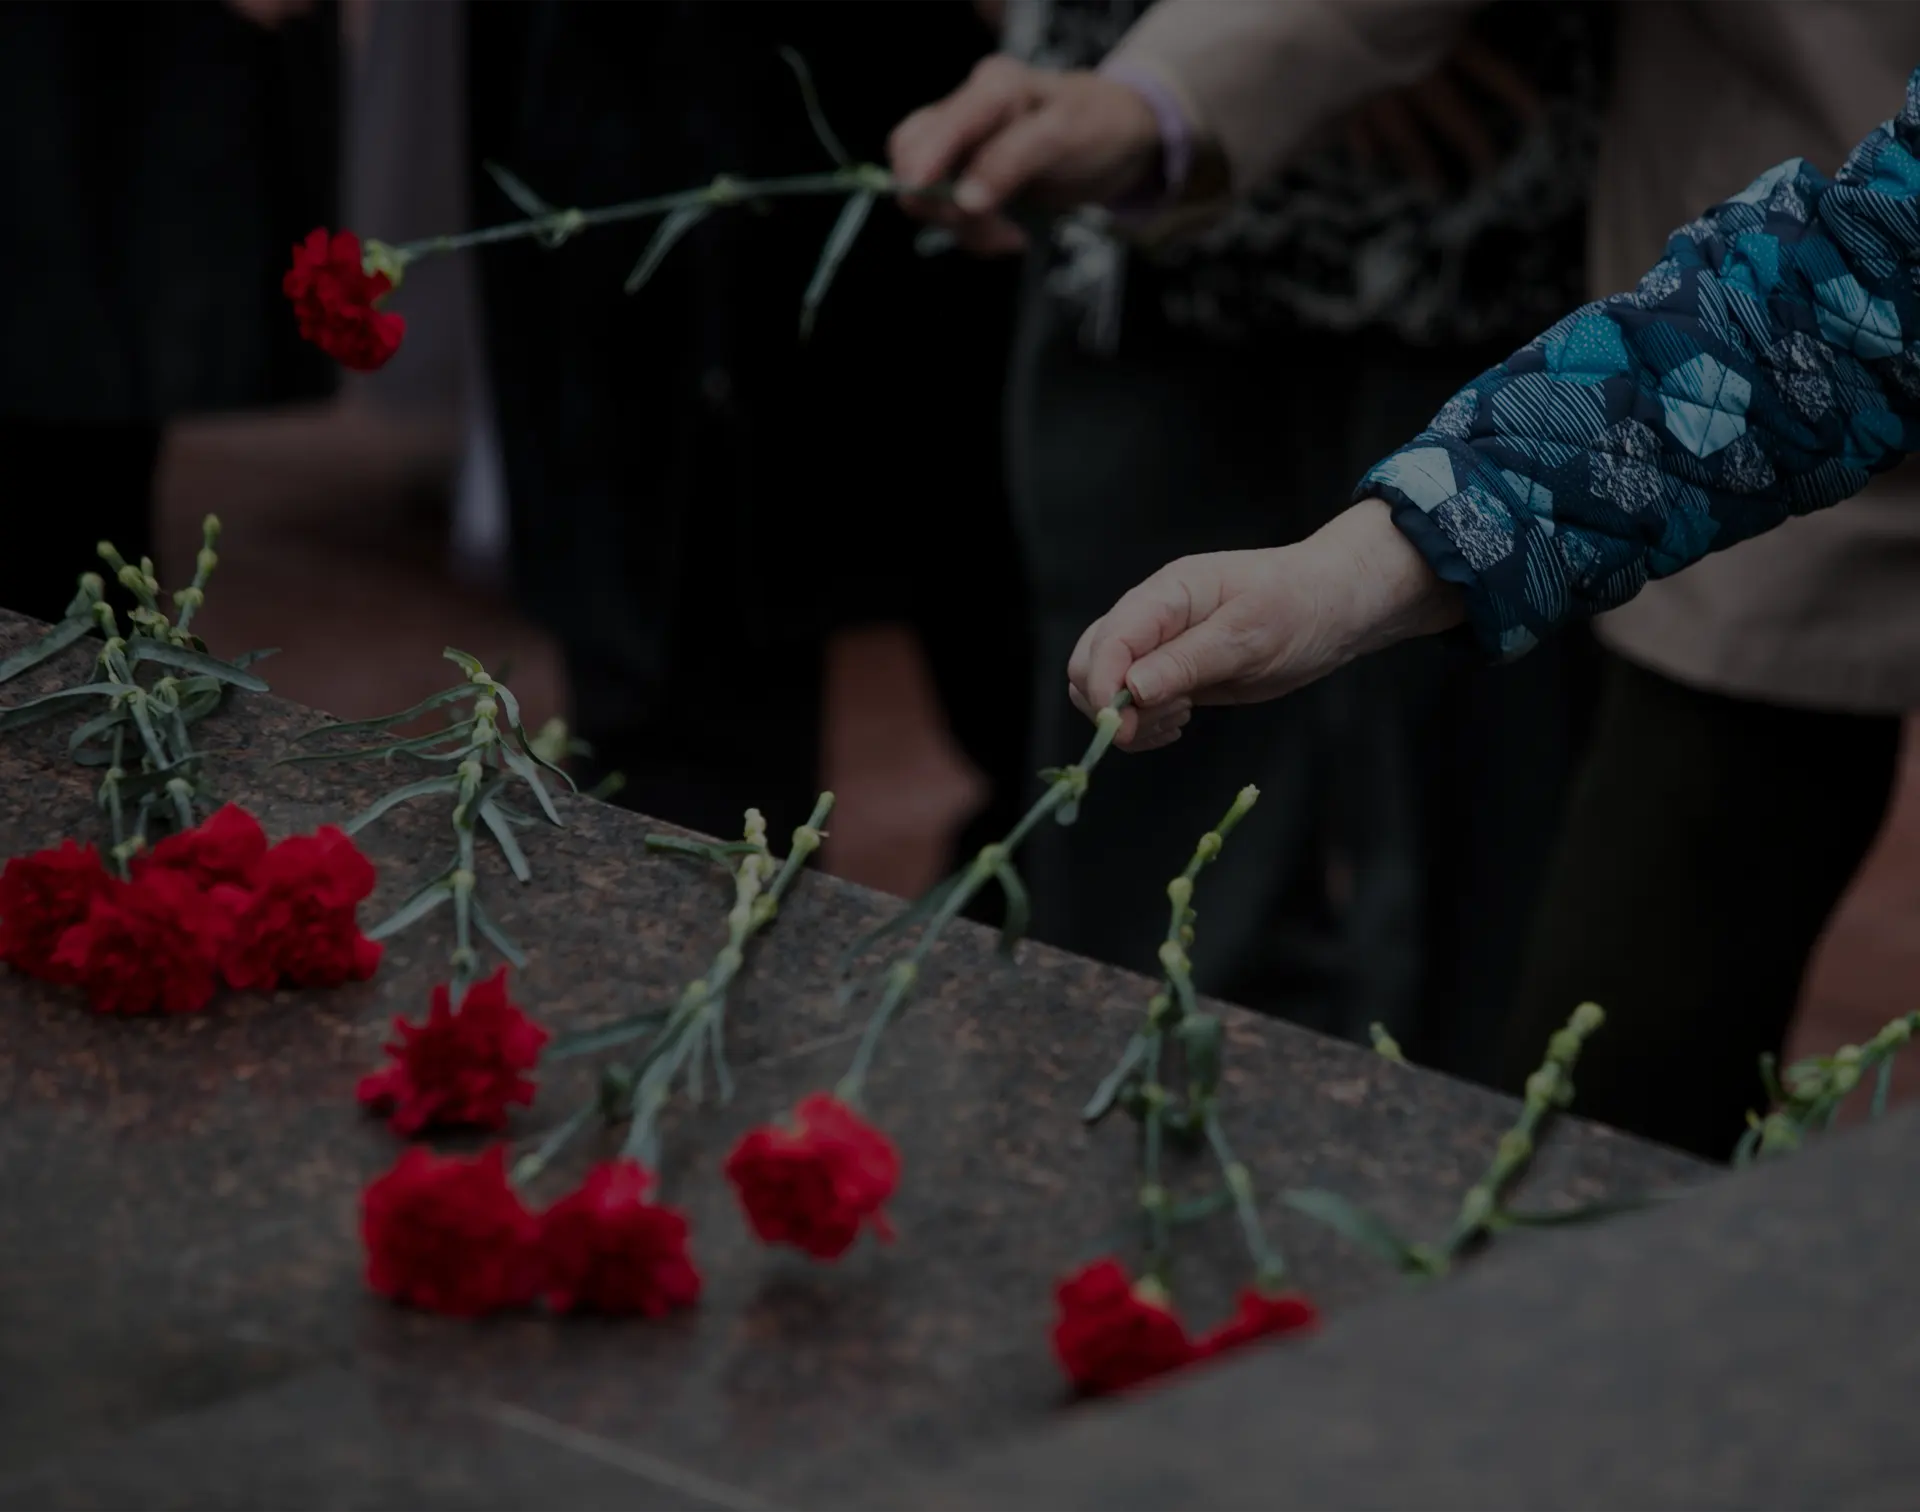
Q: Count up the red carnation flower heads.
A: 11